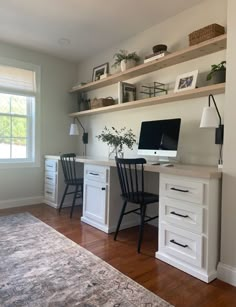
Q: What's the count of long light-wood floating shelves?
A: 2